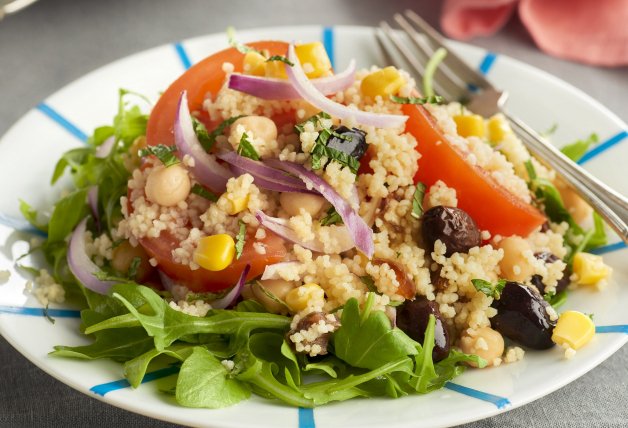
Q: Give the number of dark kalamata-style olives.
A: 5